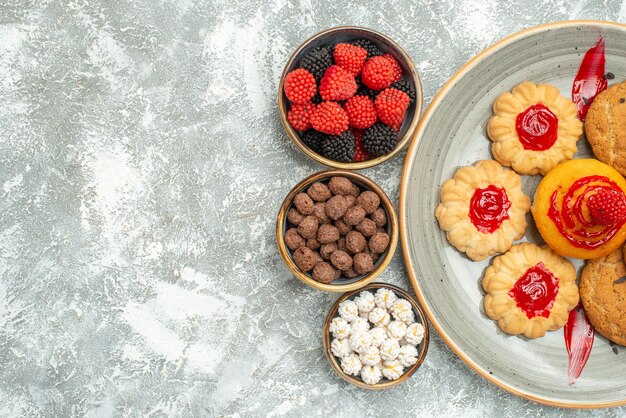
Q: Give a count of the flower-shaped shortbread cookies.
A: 3